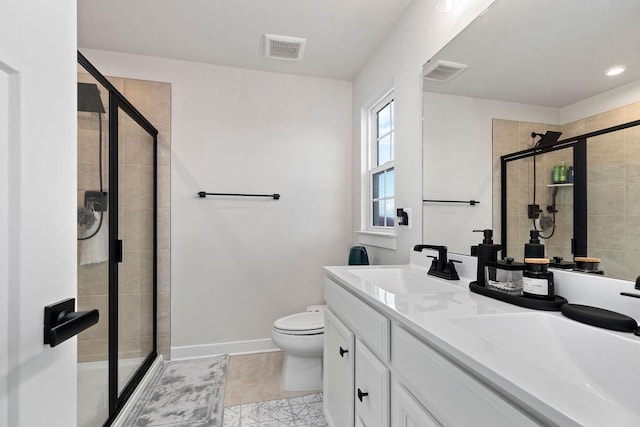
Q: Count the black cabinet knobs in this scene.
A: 2